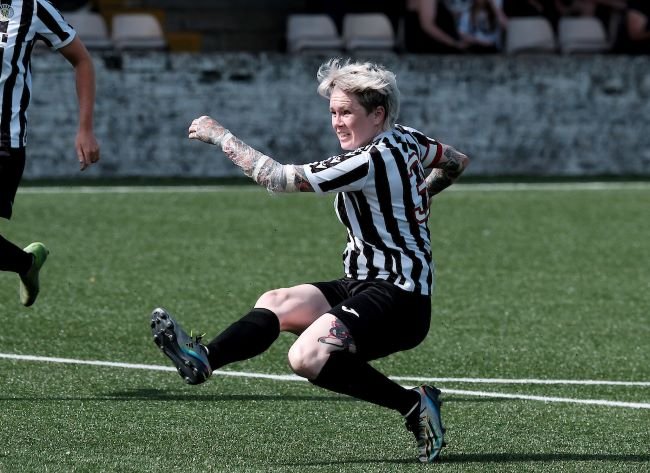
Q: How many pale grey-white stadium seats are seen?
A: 6